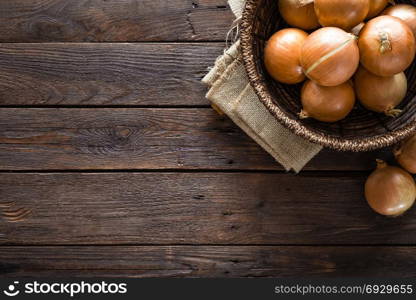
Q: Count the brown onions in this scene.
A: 11